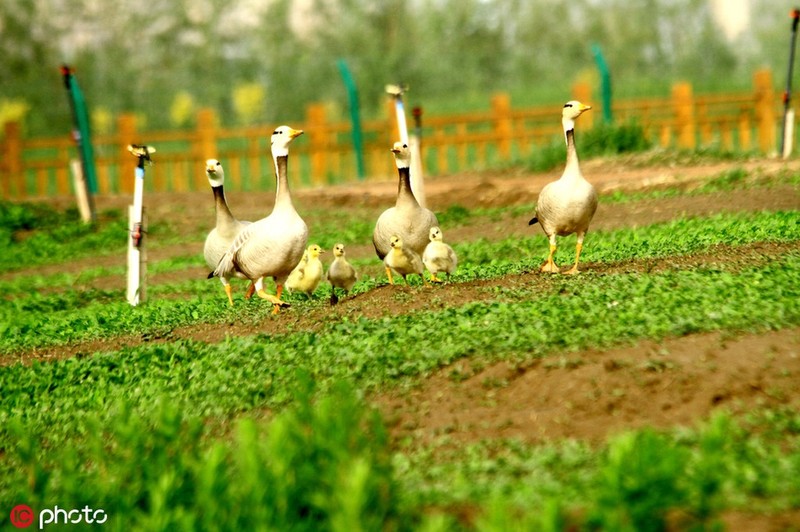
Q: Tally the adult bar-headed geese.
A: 4